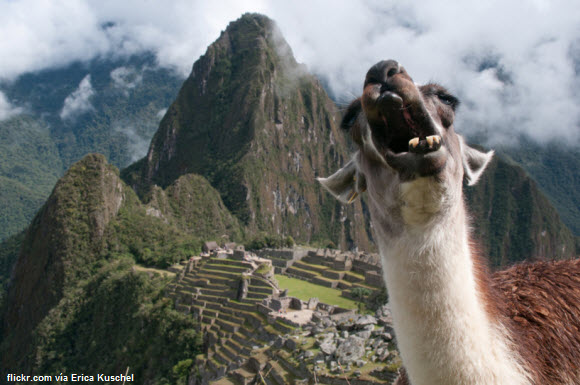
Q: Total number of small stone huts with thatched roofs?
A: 2